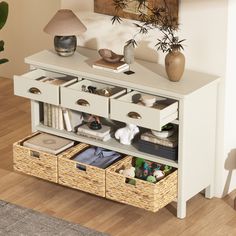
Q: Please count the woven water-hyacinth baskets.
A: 3